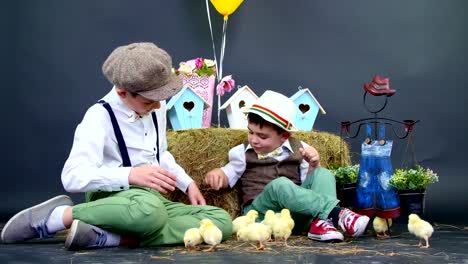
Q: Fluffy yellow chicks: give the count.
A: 8